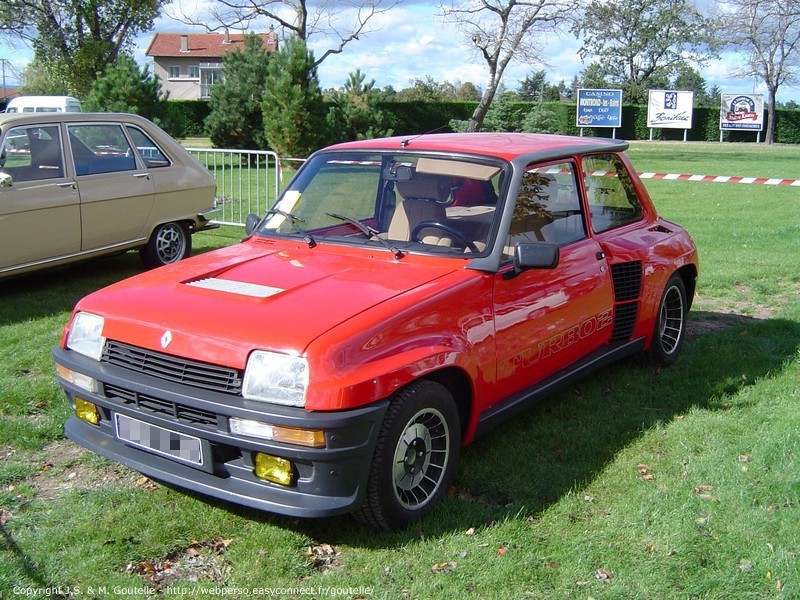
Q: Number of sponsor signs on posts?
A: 3